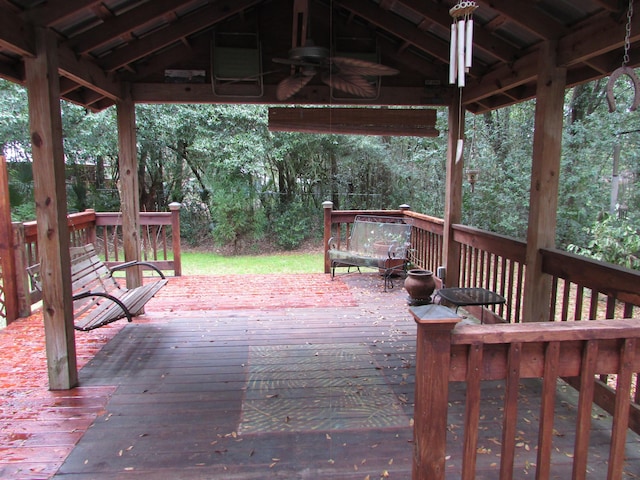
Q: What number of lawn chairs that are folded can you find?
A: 2